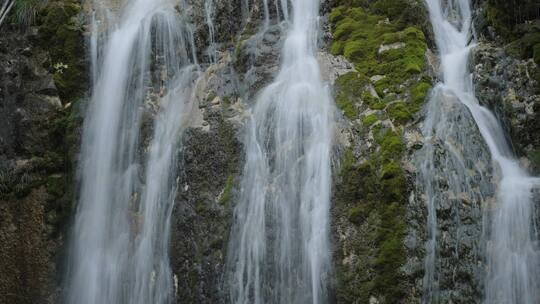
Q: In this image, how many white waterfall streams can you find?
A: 3